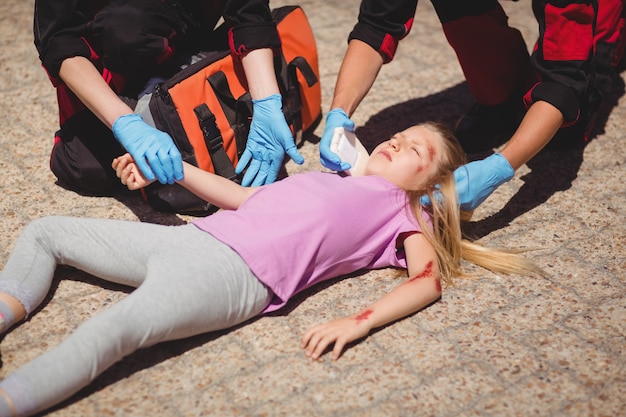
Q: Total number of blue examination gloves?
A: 4